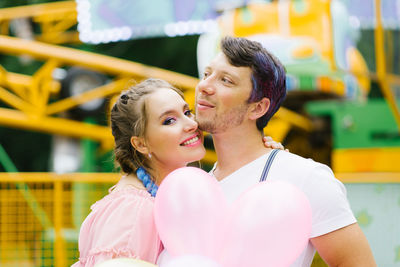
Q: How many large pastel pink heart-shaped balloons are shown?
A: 1